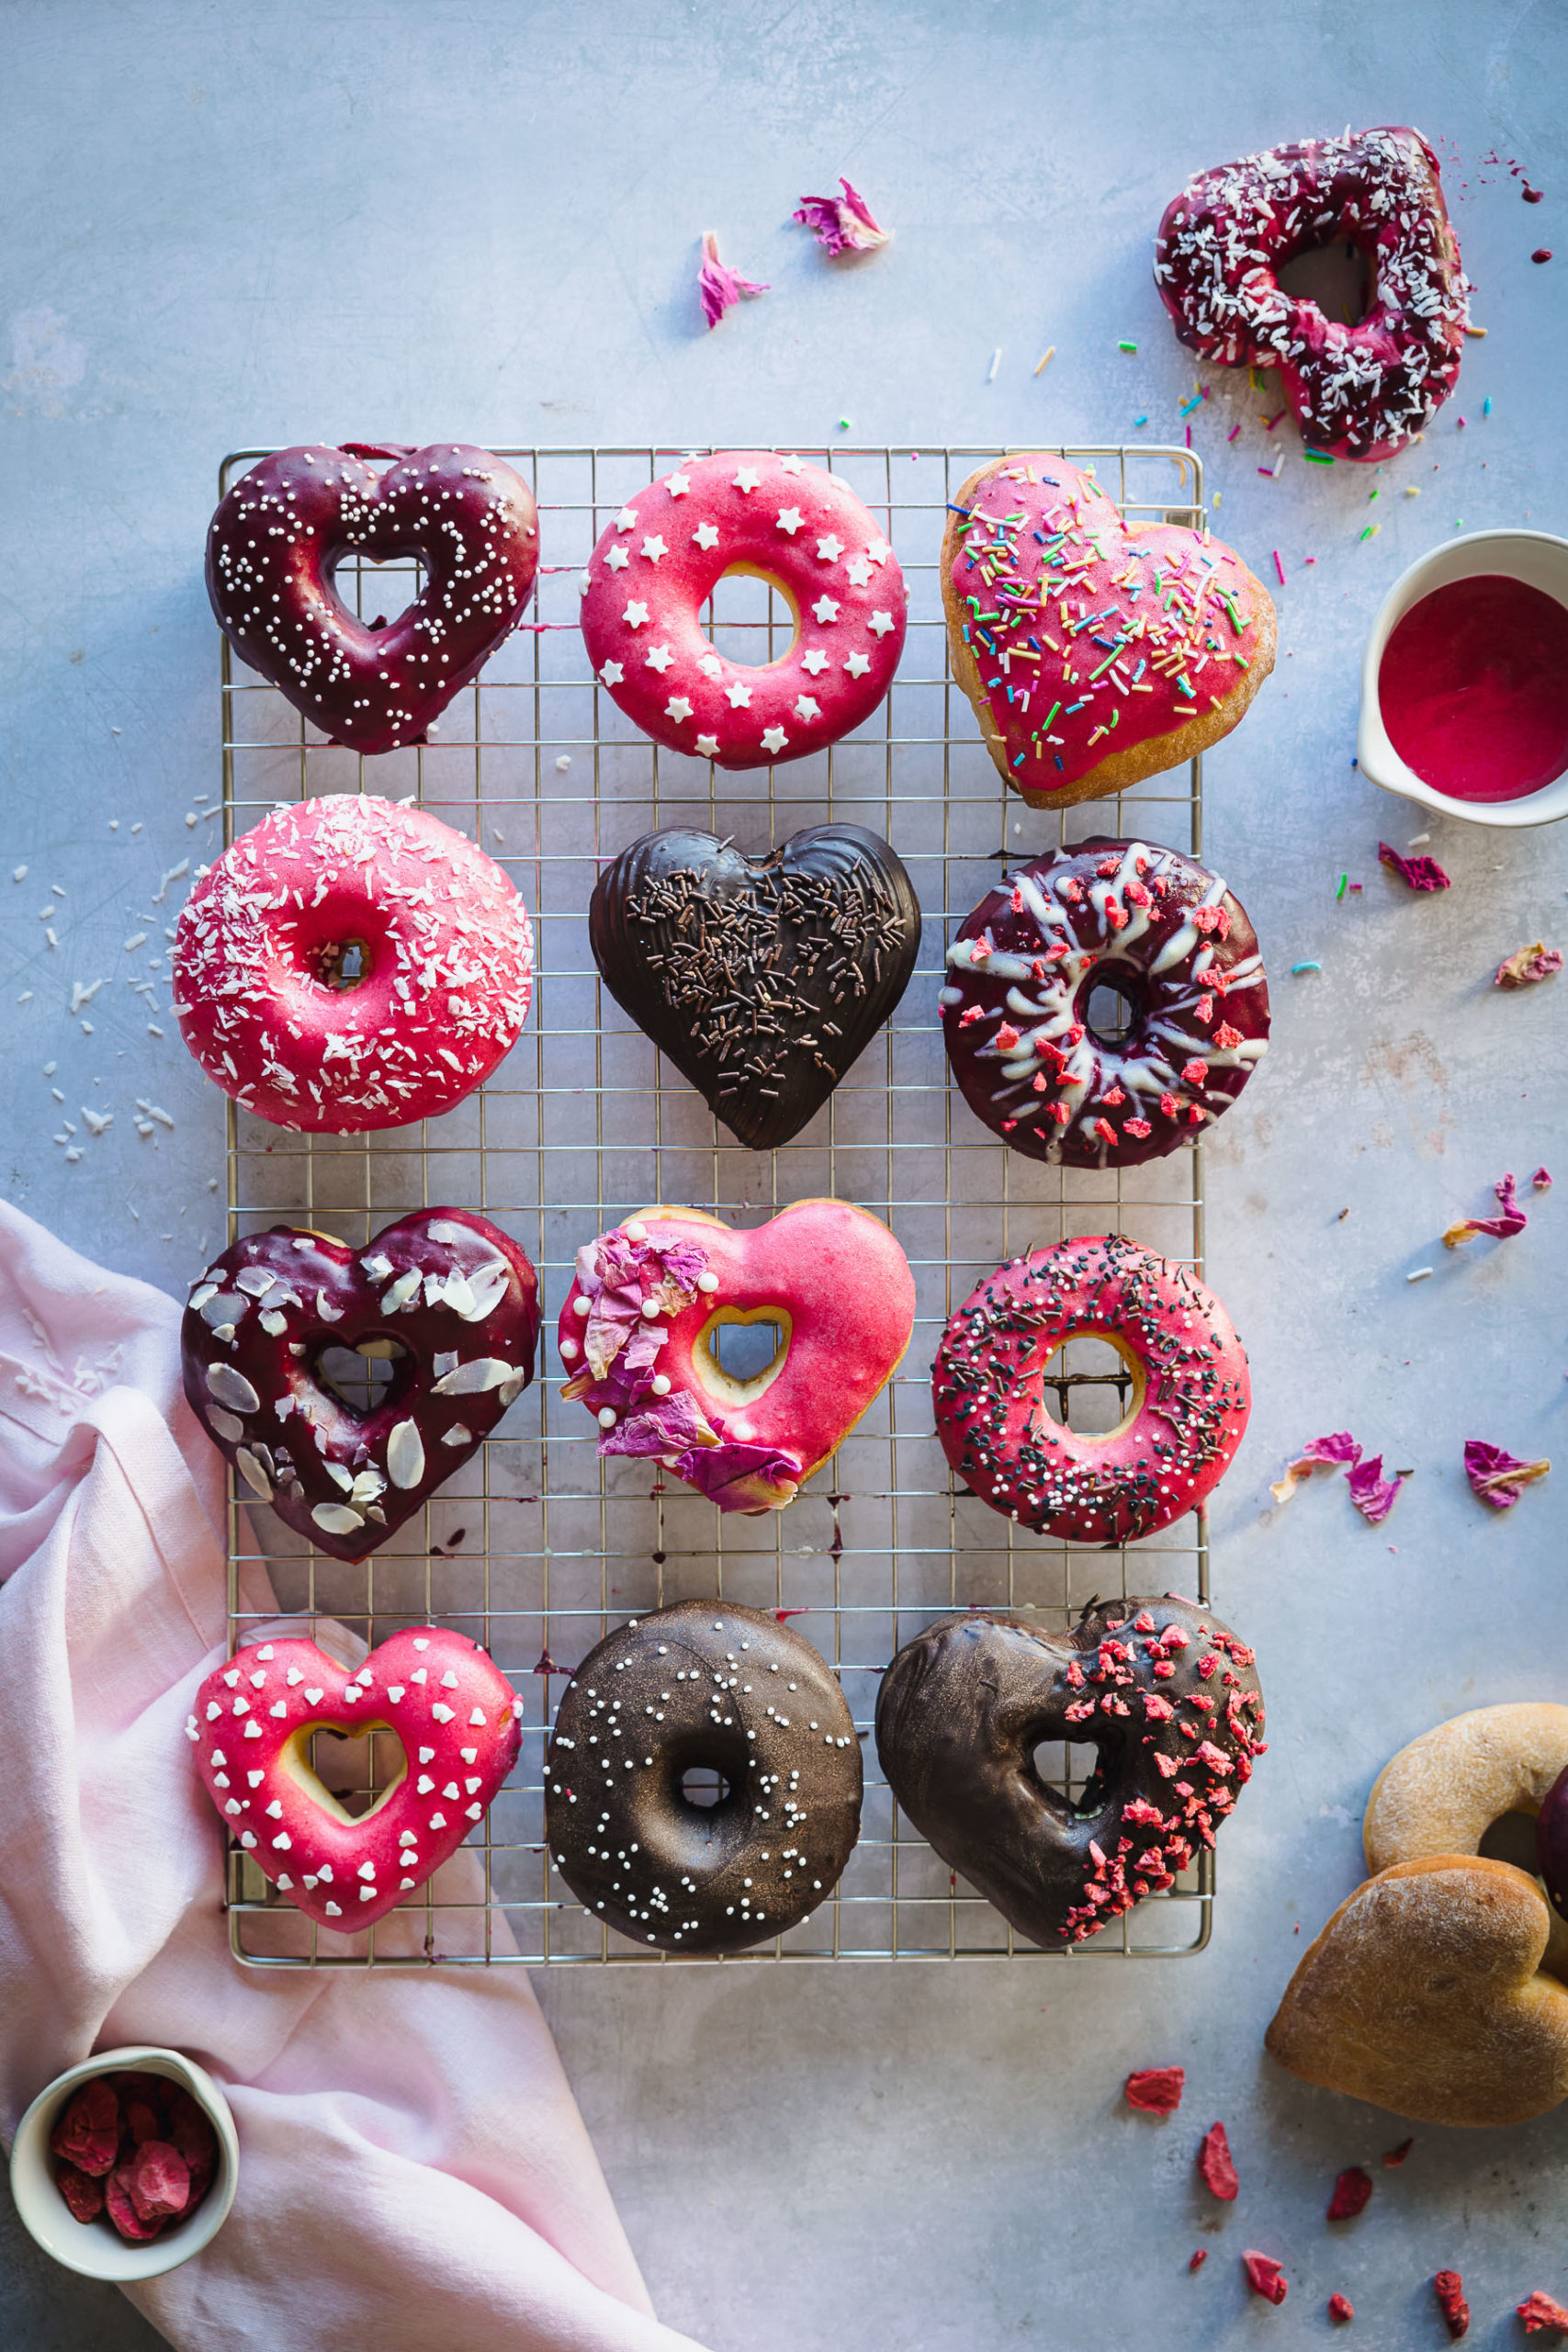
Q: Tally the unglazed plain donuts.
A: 2